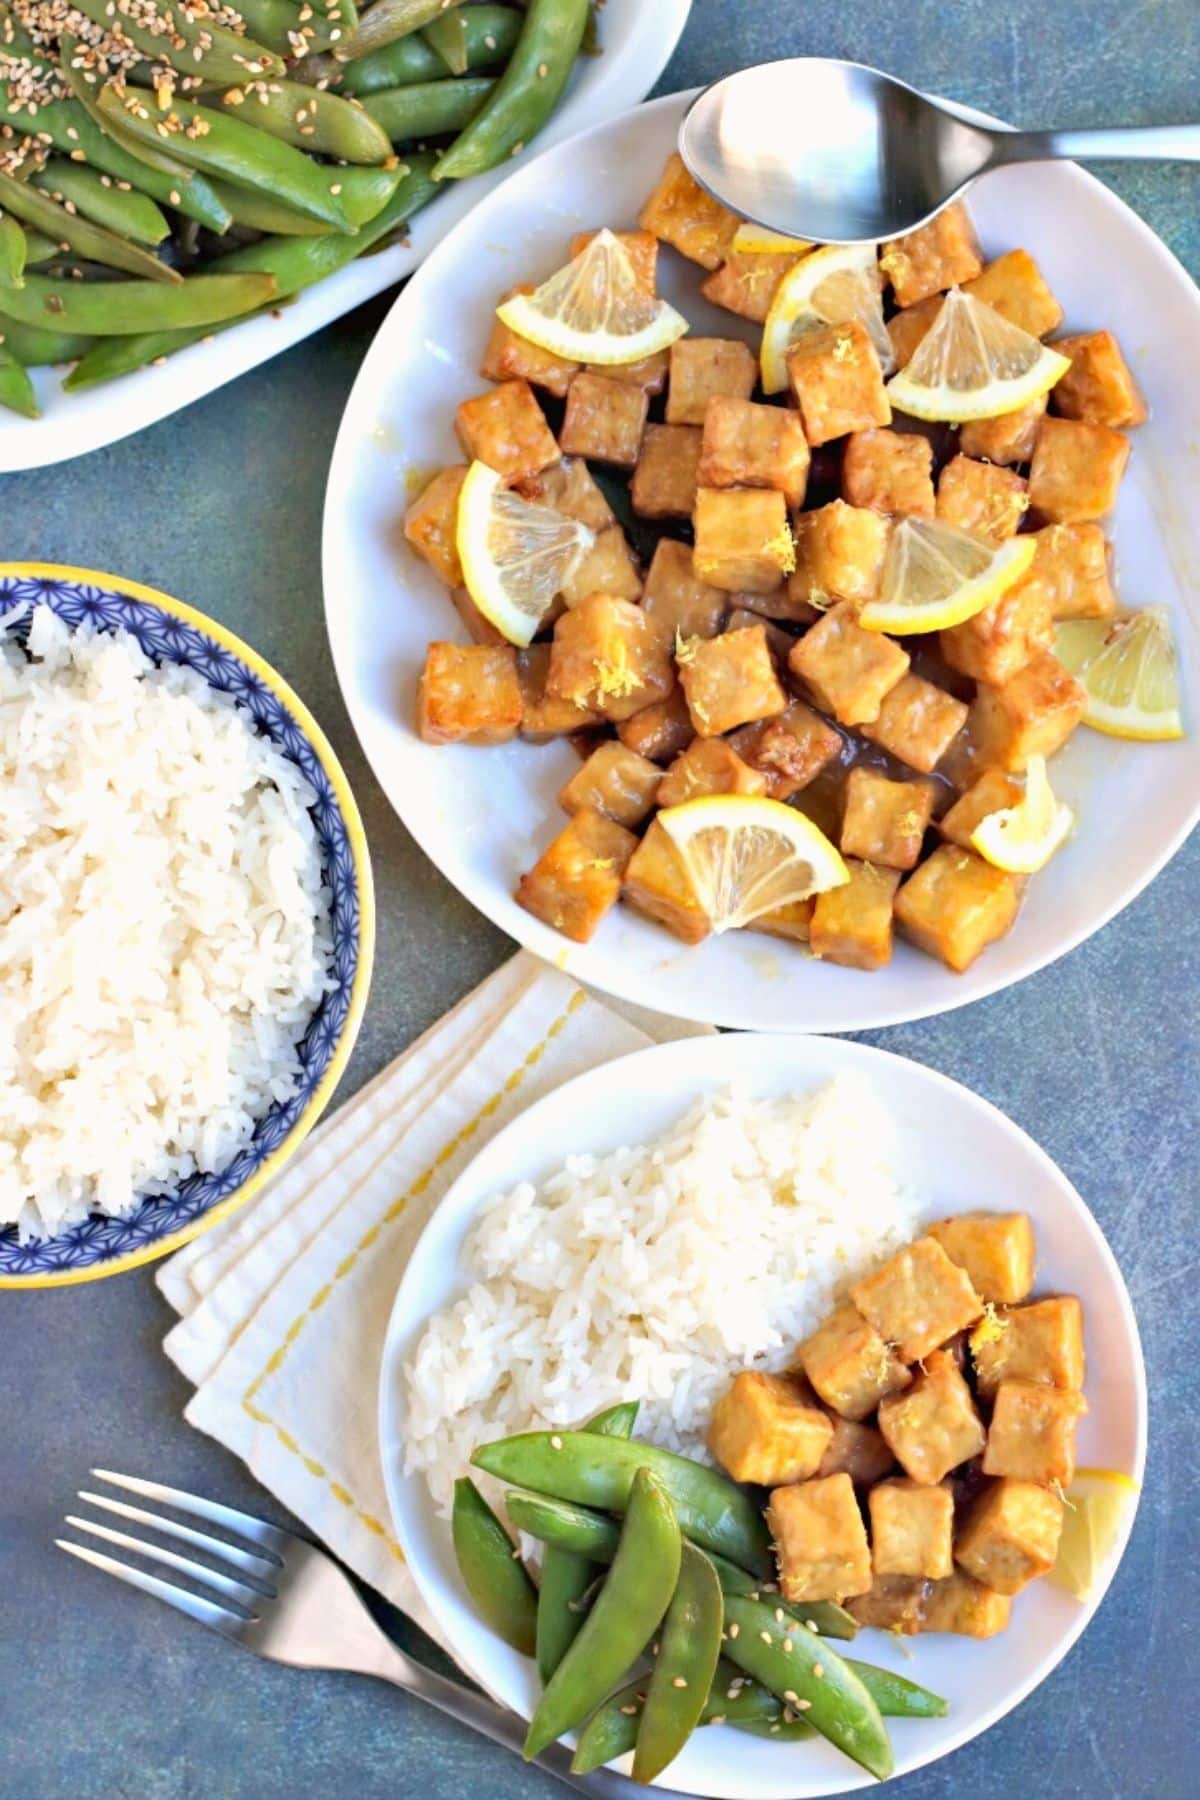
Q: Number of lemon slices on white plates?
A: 10